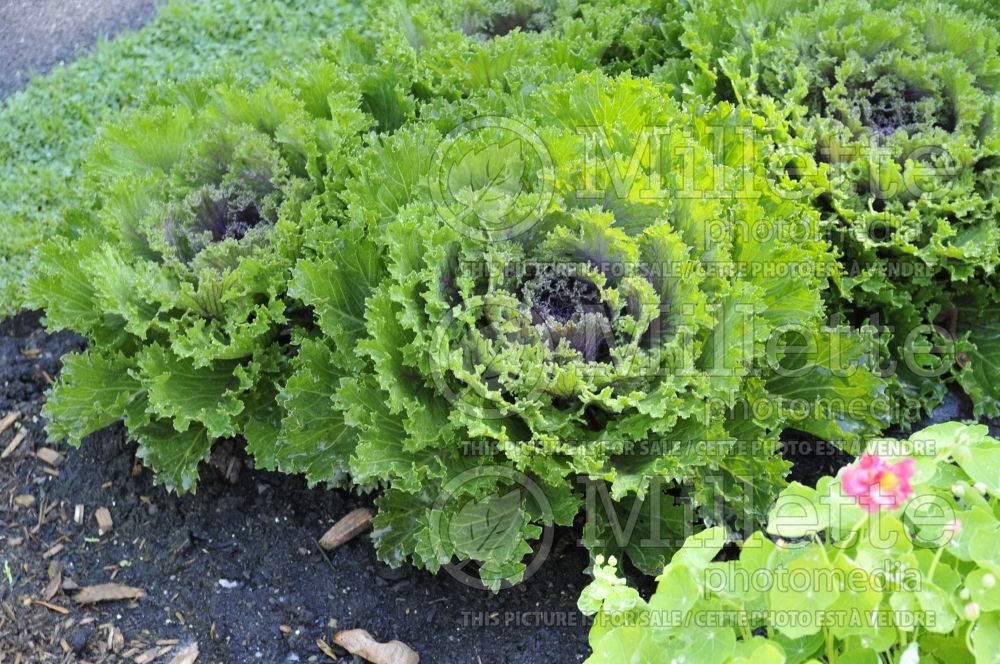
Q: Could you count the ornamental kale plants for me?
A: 4